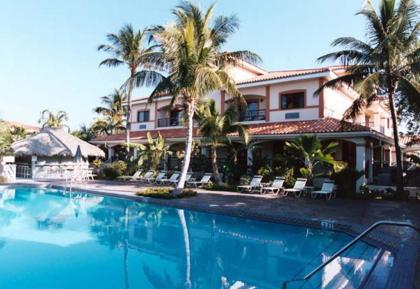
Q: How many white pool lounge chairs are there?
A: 10